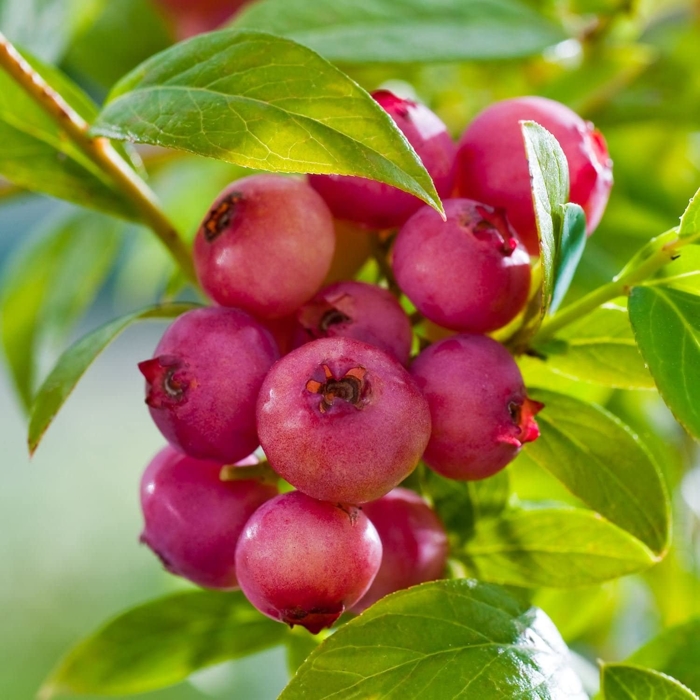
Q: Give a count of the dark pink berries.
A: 11